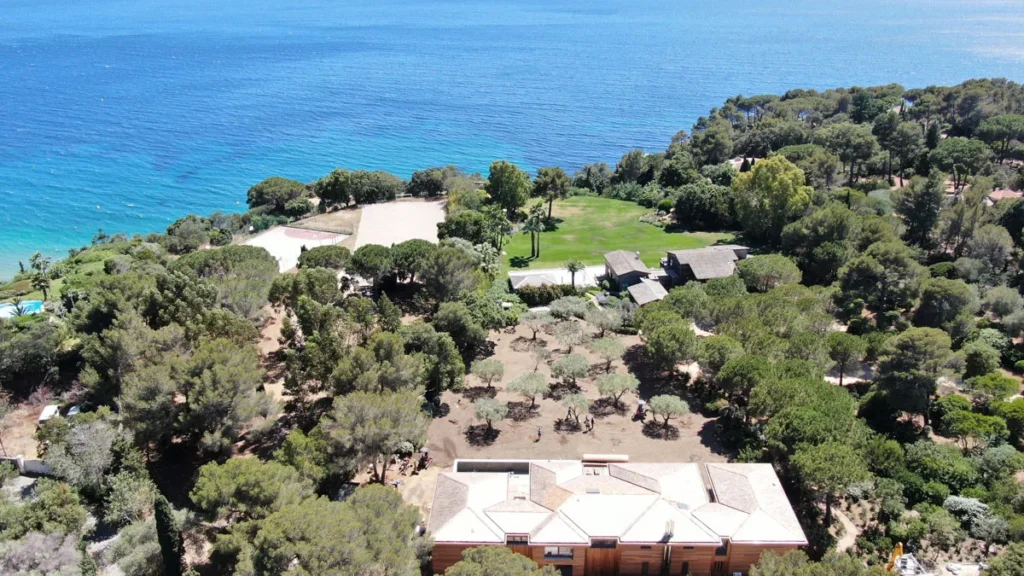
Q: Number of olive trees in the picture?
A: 13